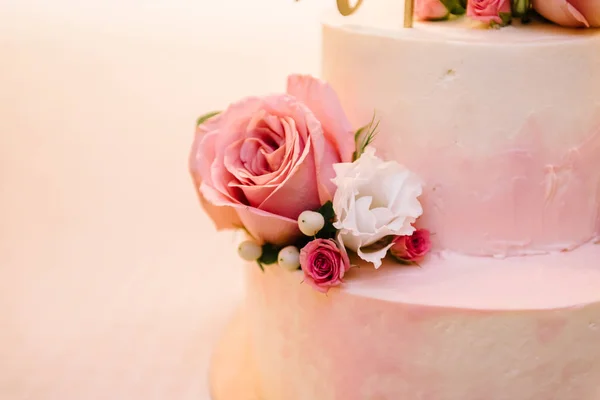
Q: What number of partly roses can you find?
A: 3